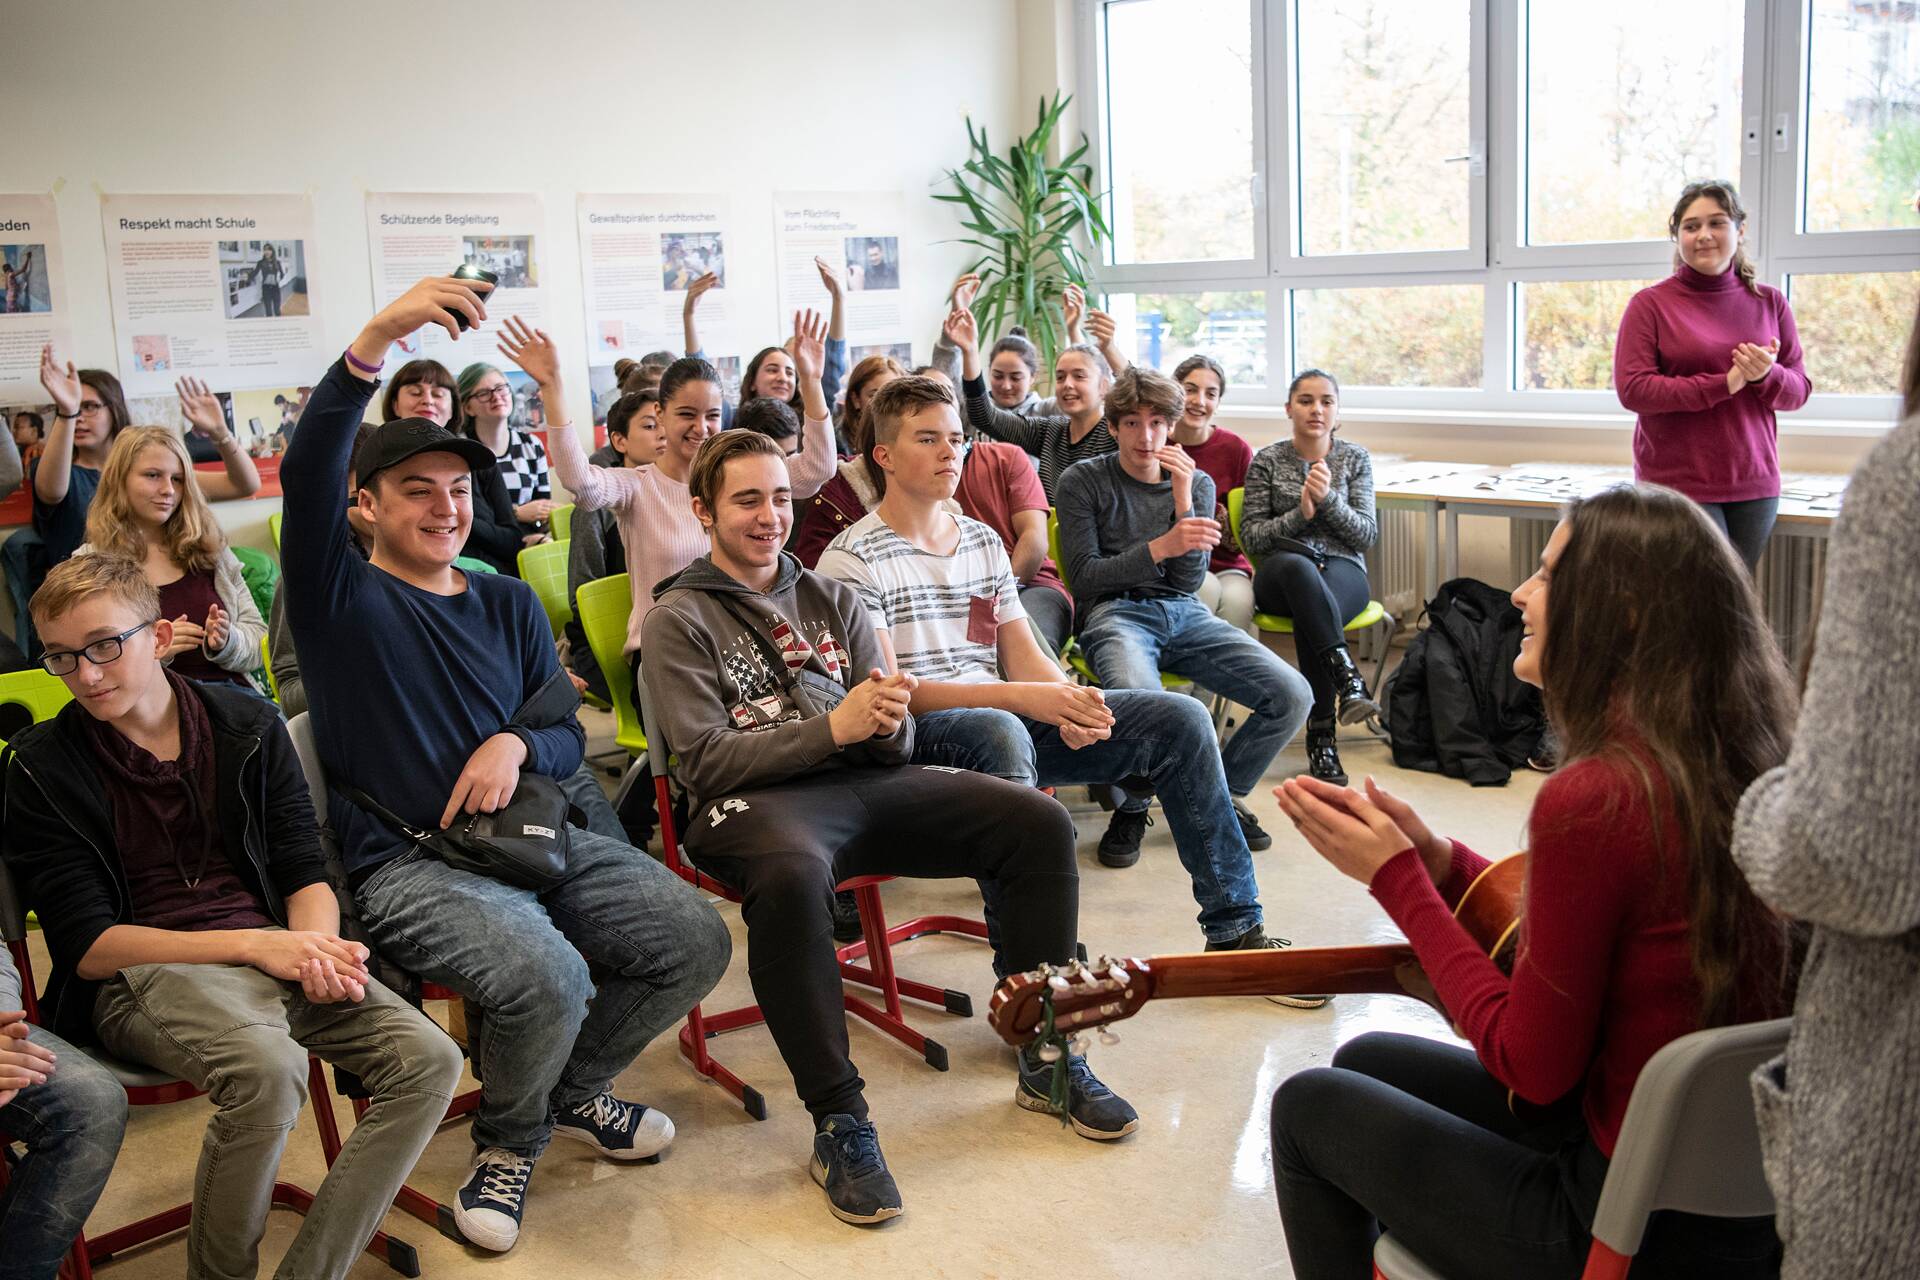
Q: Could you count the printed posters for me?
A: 5